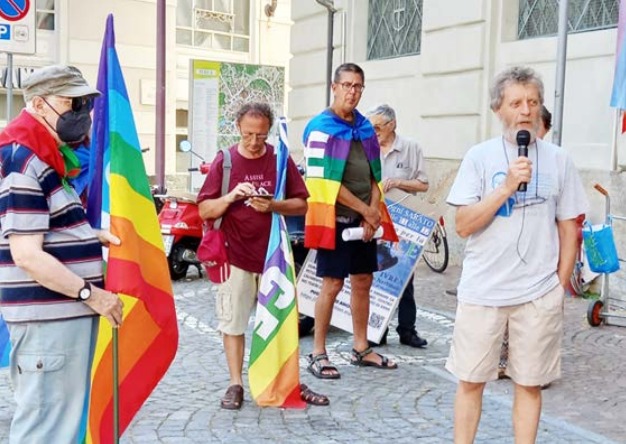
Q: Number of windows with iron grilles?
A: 2